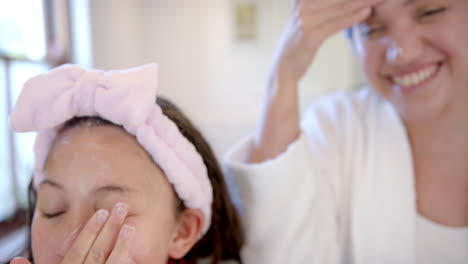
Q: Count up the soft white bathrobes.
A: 1